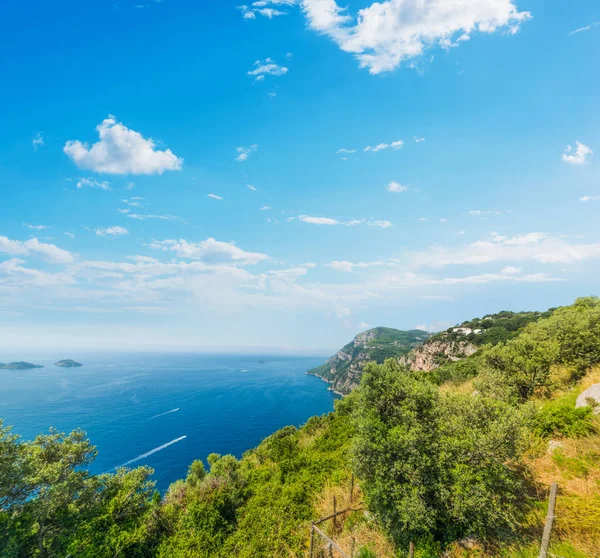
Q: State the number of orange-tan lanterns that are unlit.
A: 0